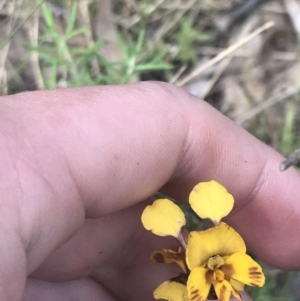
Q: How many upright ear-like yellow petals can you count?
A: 2